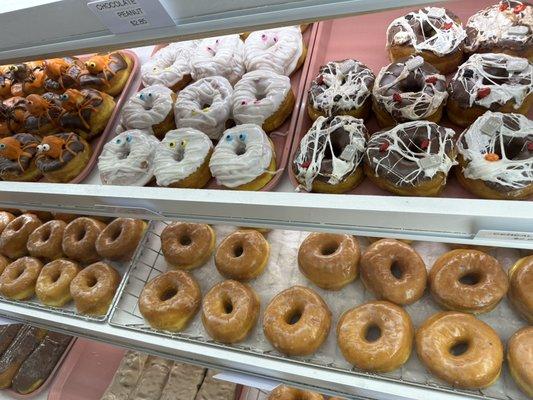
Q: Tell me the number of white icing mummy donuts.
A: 9